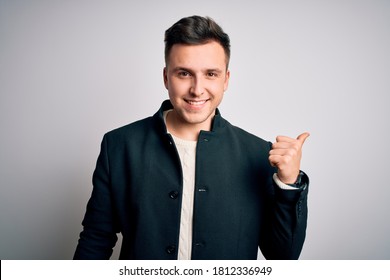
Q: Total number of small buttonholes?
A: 3